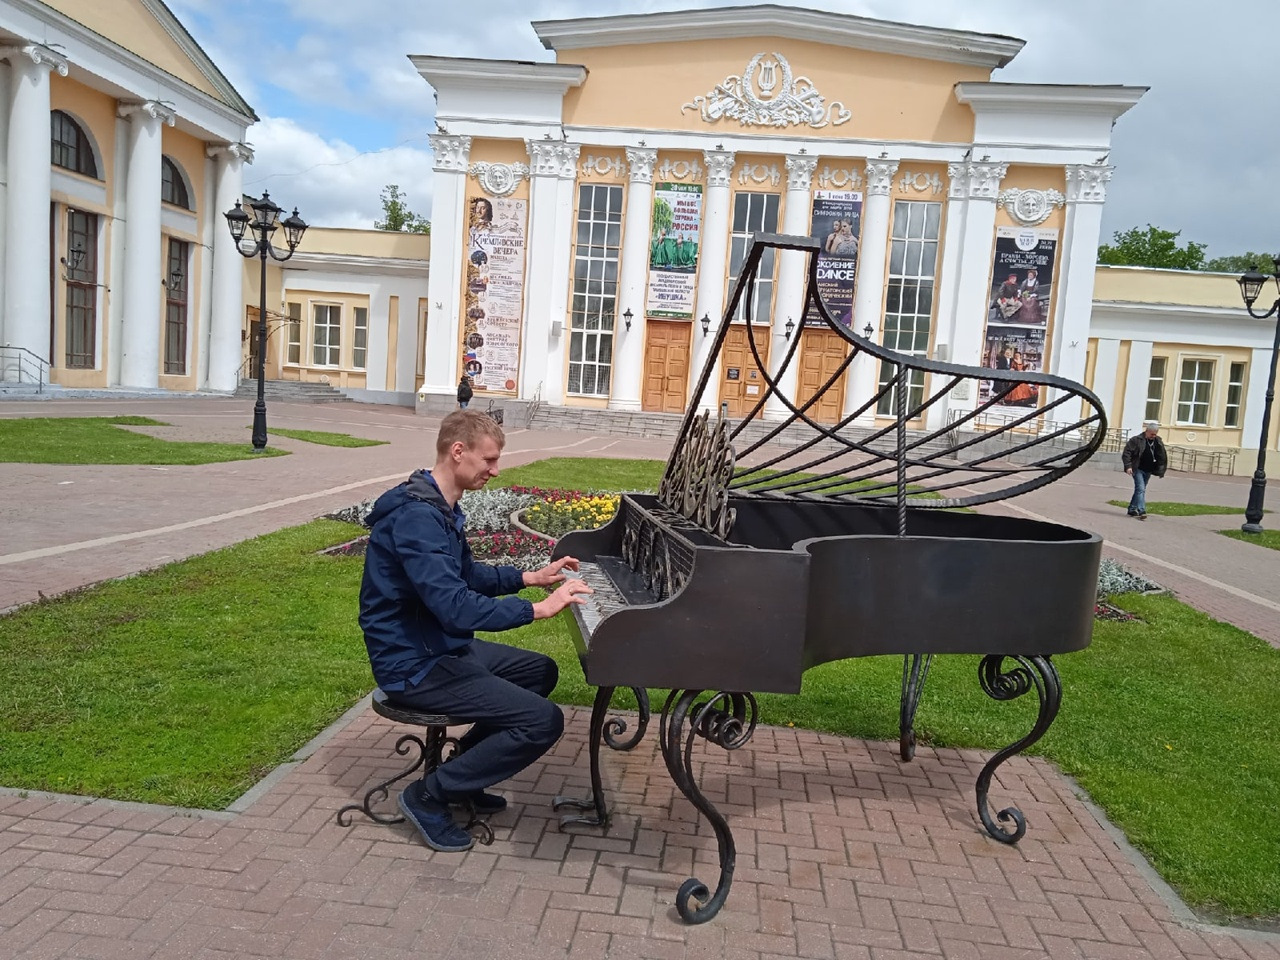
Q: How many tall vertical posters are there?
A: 4